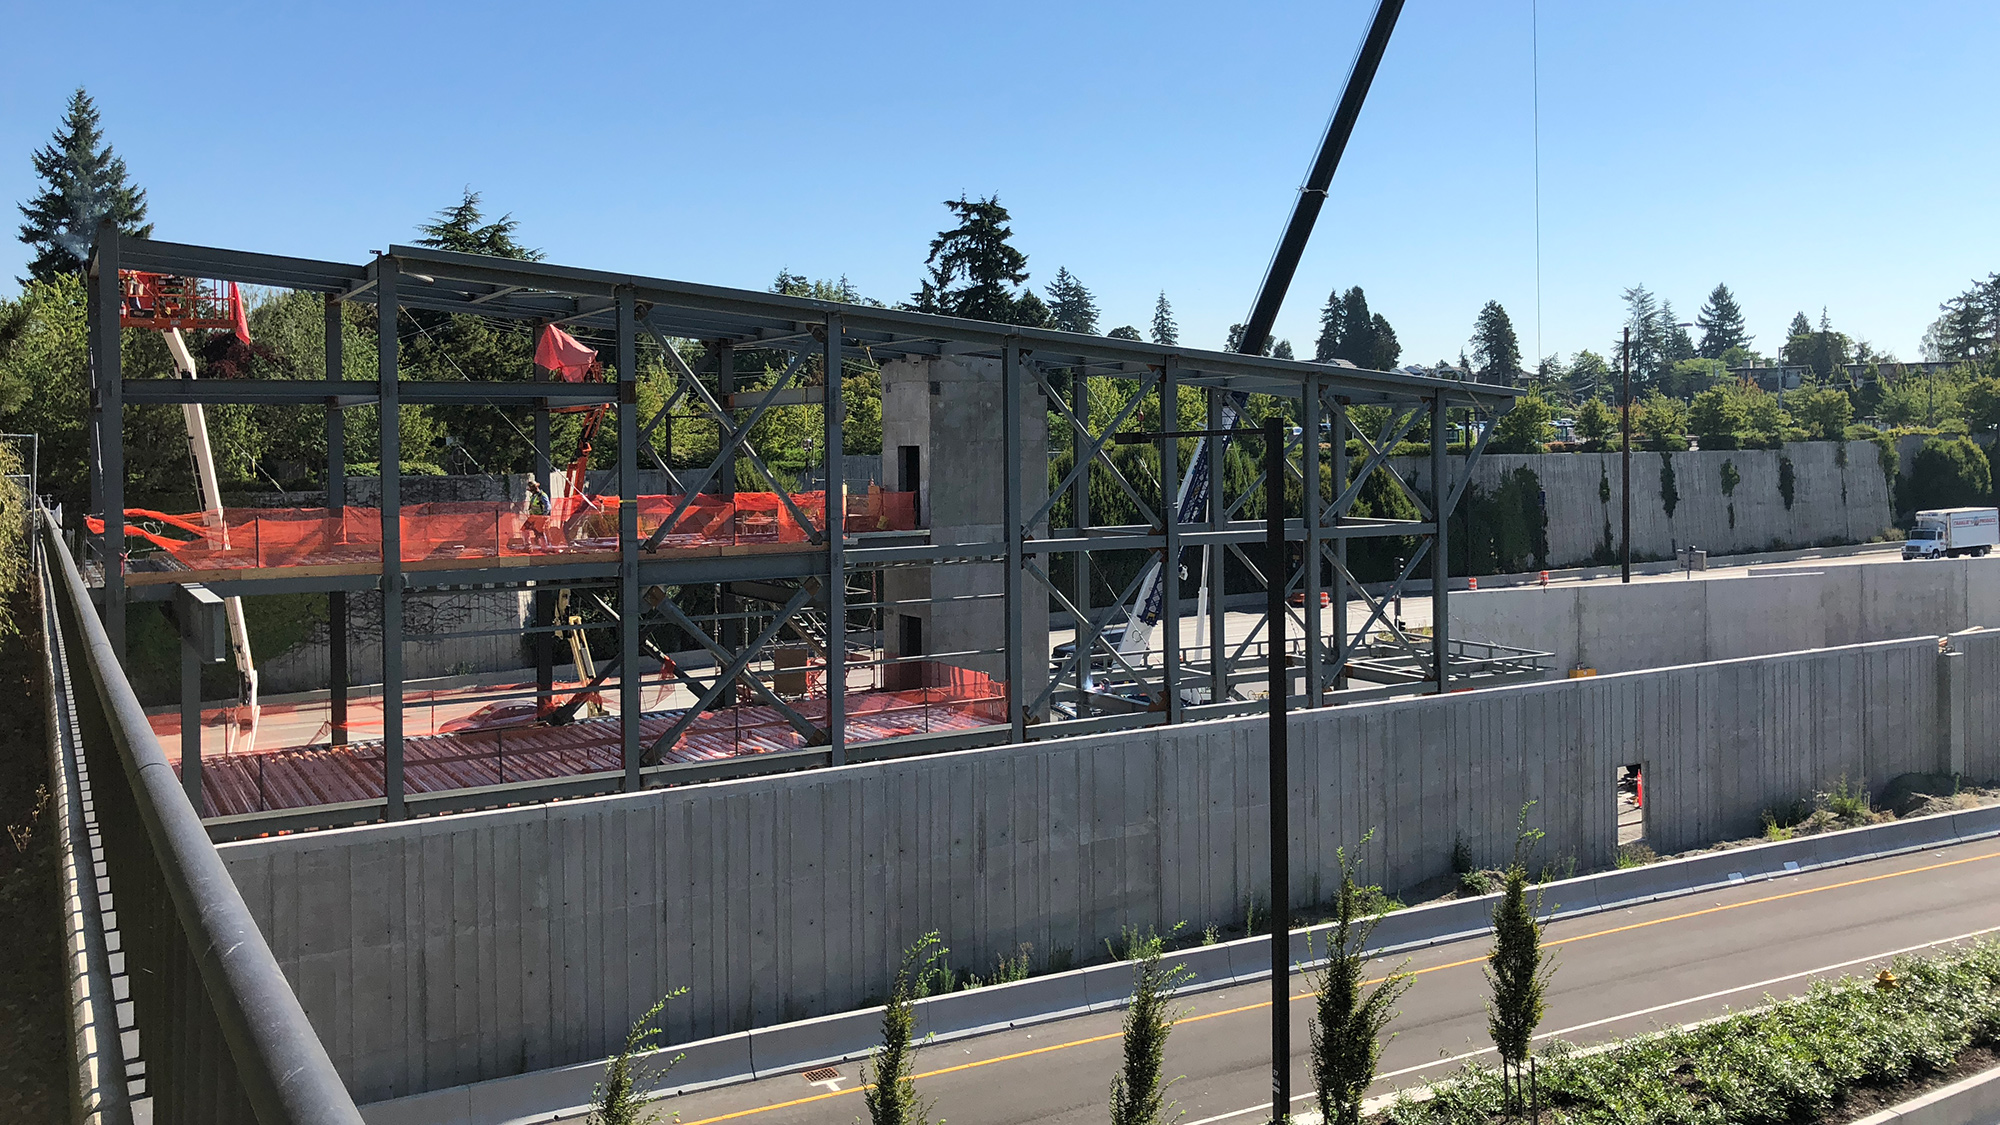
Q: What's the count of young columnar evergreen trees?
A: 5